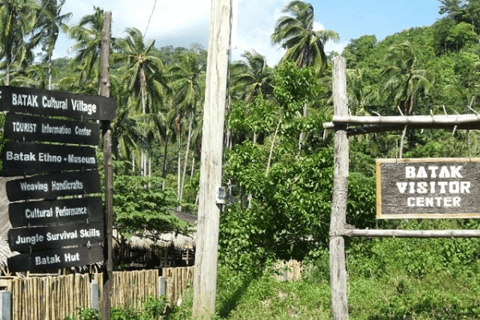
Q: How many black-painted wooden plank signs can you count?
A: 7